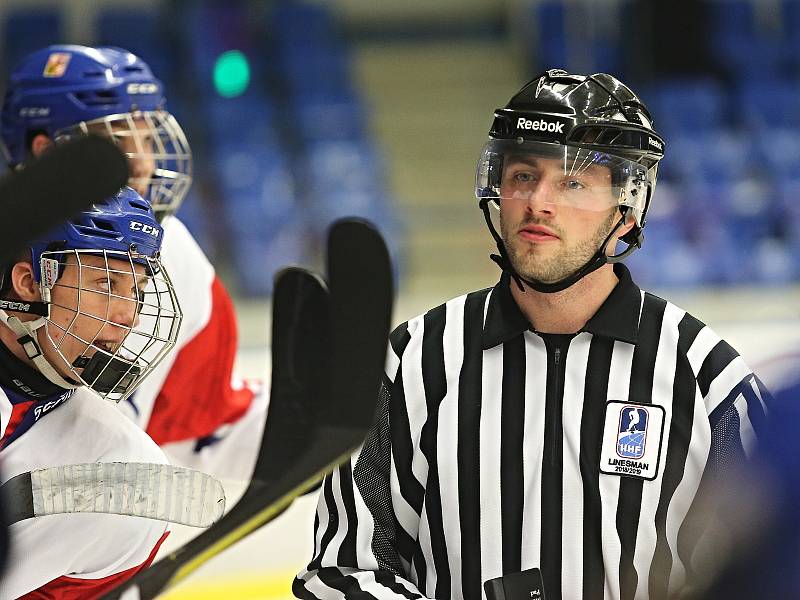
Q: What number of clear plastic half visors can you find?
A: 1